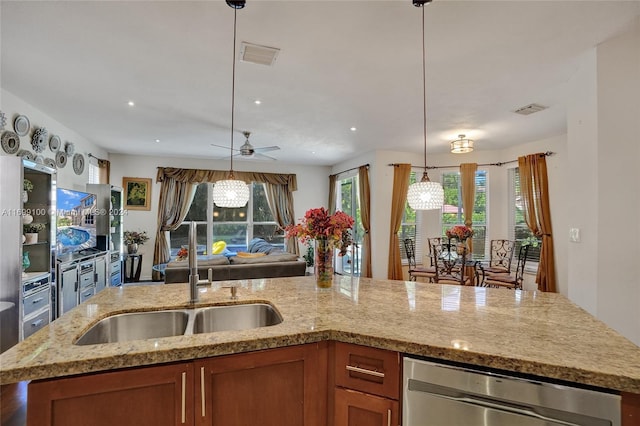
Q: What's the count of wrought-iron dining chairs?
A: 5